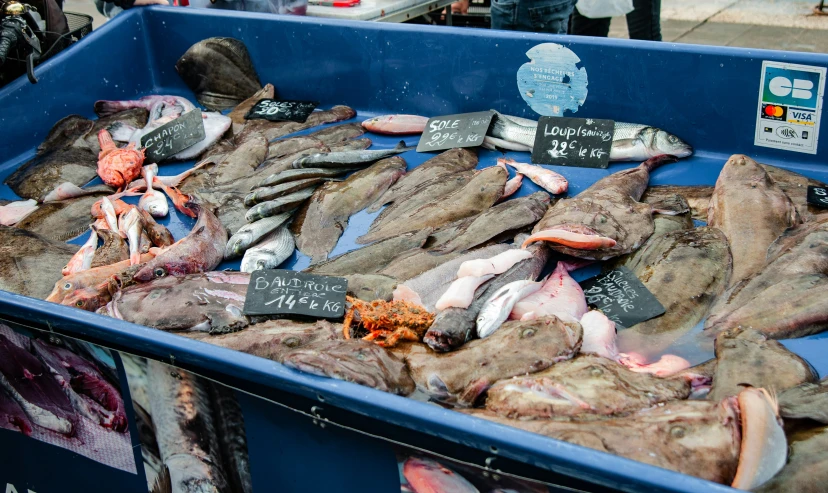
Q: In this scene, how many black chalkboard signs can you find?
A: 7